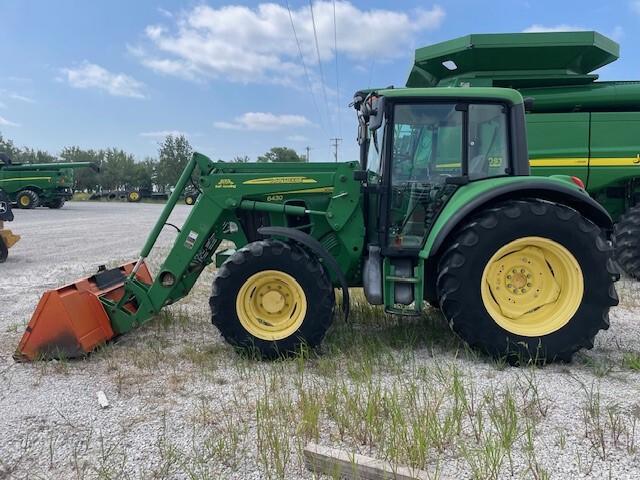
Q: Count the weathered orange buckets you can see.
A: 1